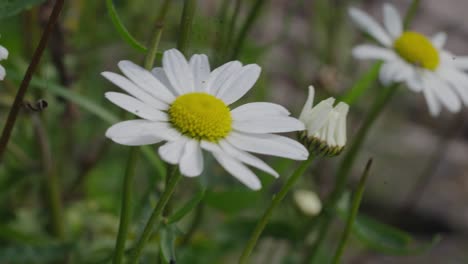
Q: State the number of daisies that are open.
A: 2